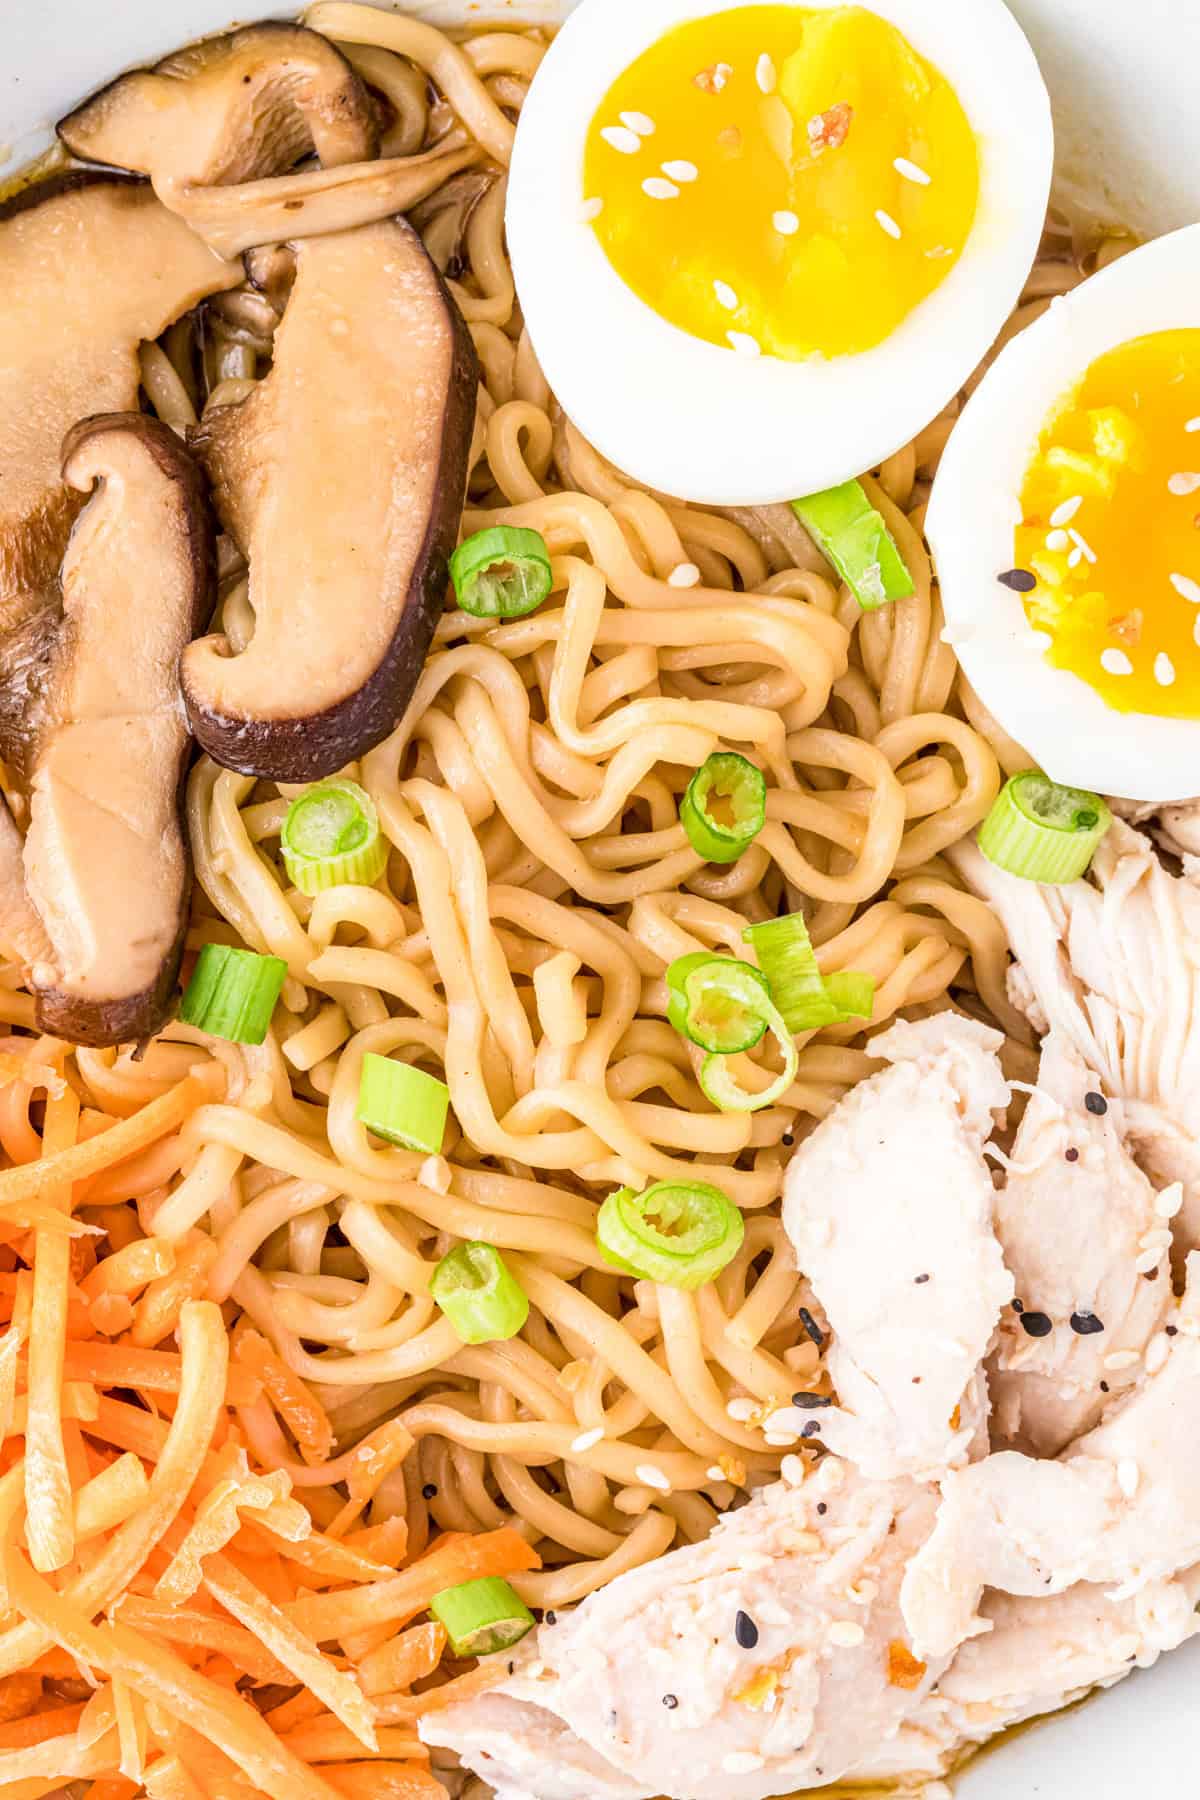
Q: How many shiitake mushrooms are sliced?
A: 4